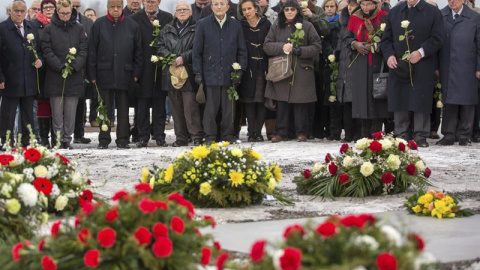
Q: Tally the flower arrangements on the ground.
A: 6